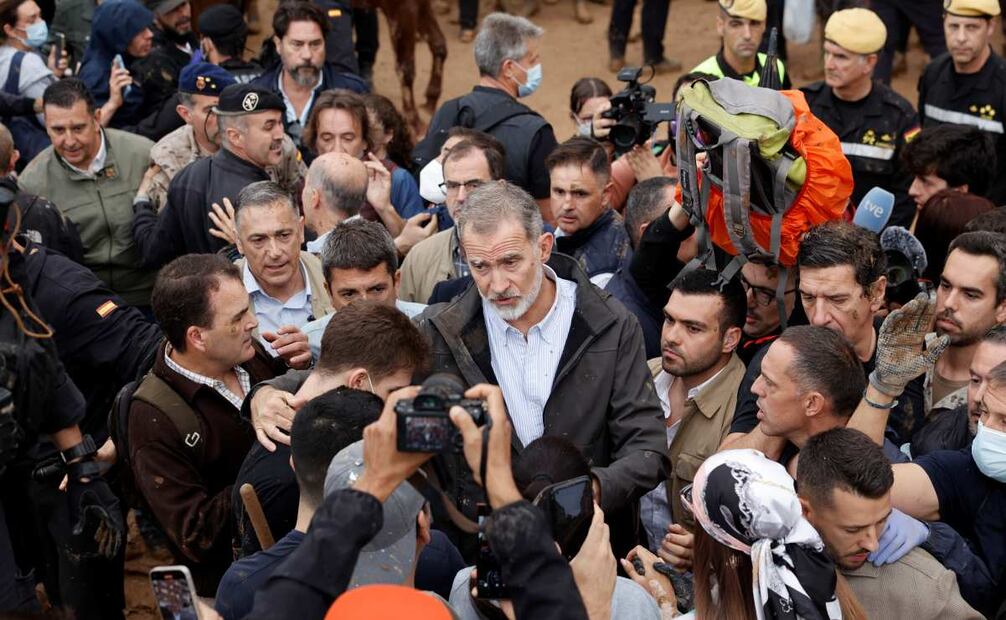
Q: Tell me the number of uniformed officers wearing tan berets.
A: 3